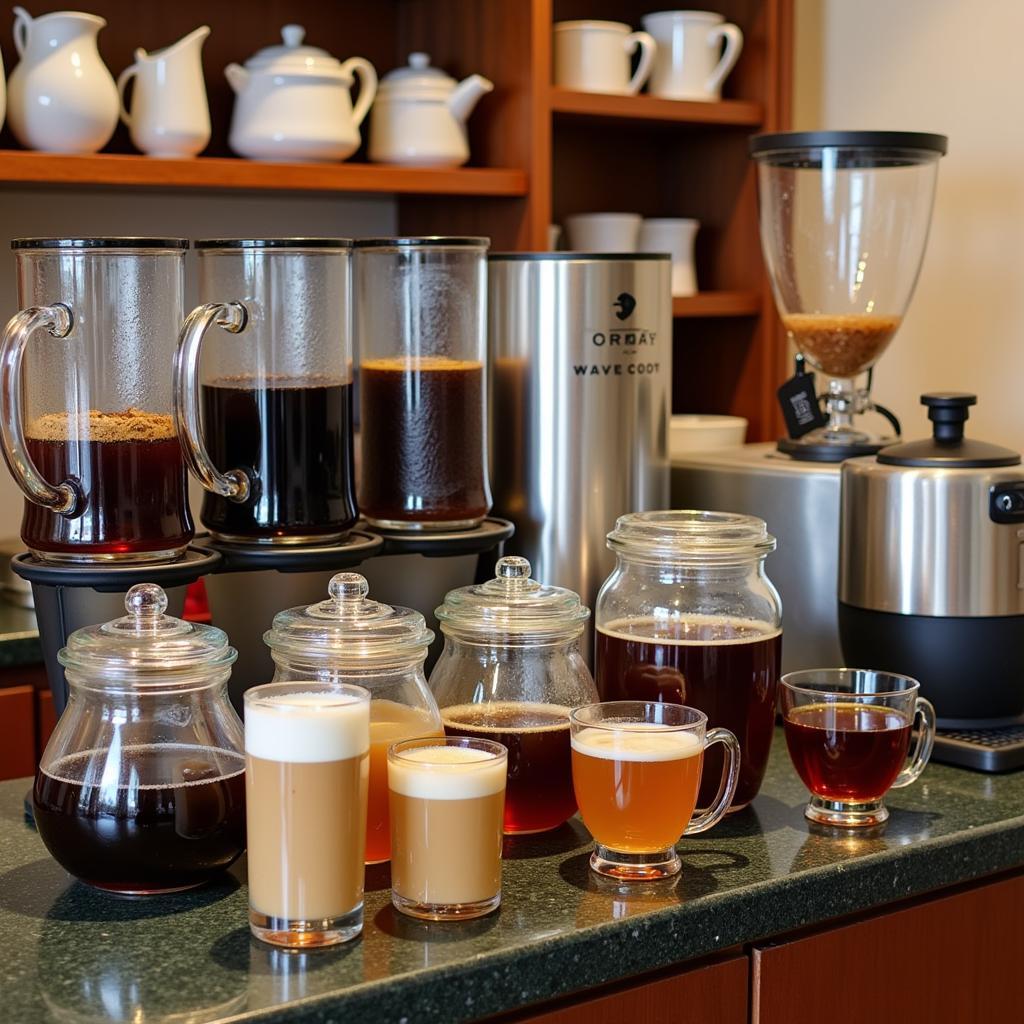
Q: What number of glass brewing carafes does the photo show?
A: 3